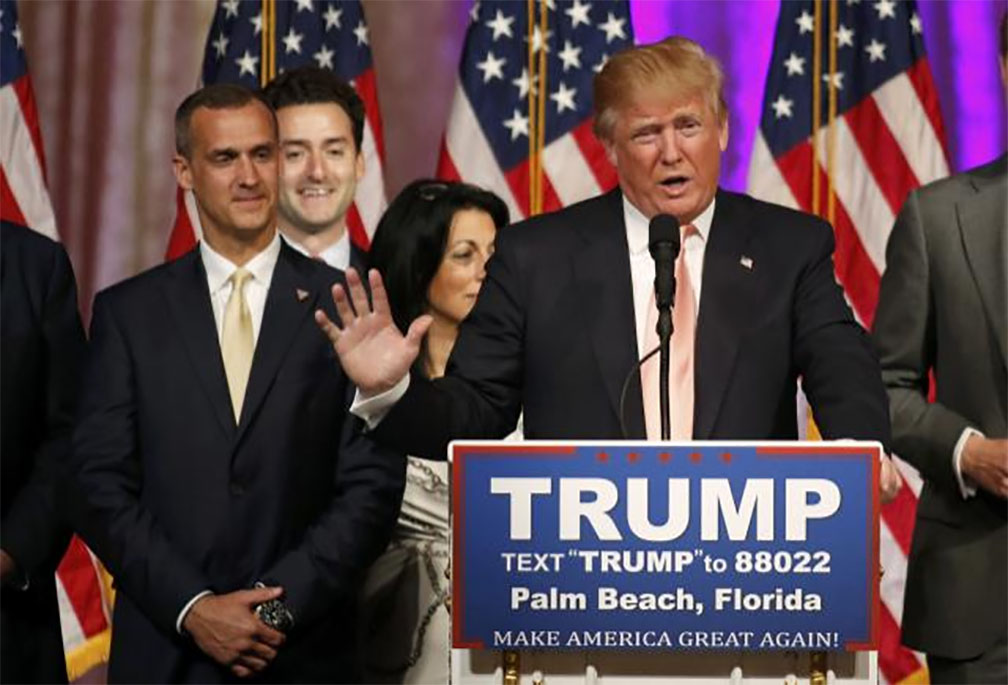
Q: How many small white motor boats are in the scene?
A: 0